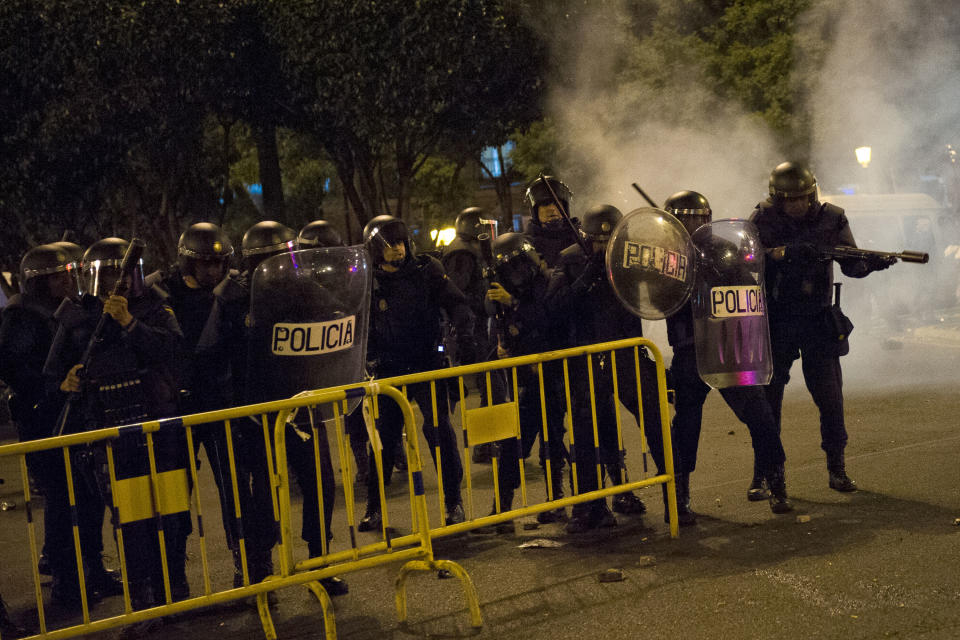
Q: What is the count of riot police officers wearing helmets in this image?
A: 13